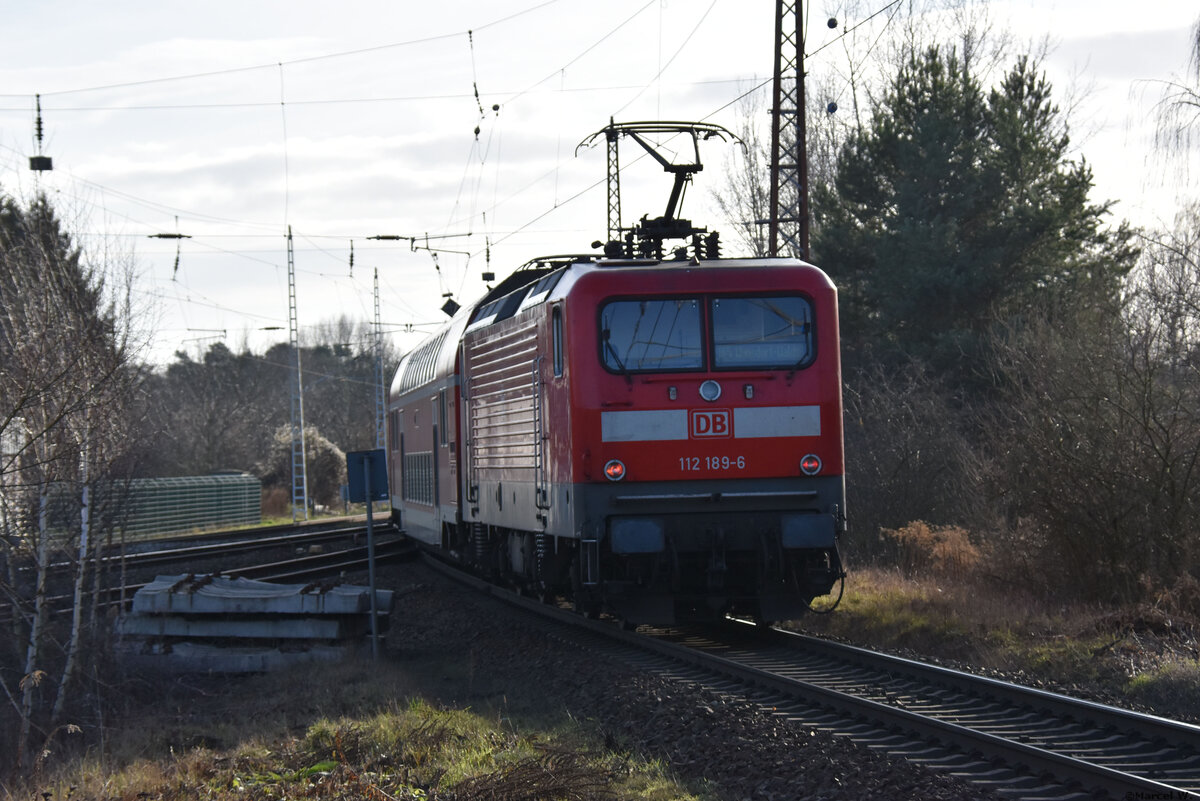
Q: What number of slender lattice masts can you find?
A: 4